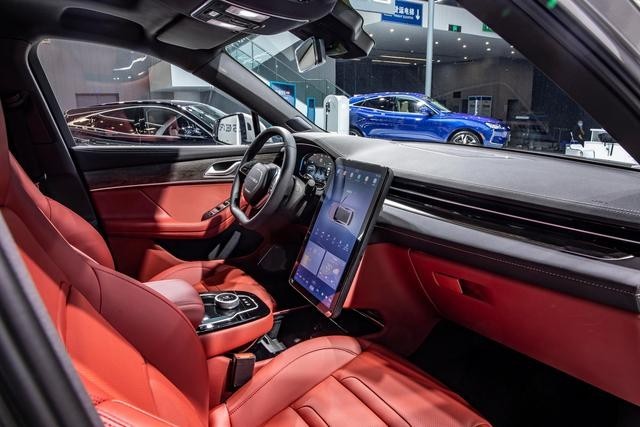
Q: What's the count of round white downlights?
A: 13